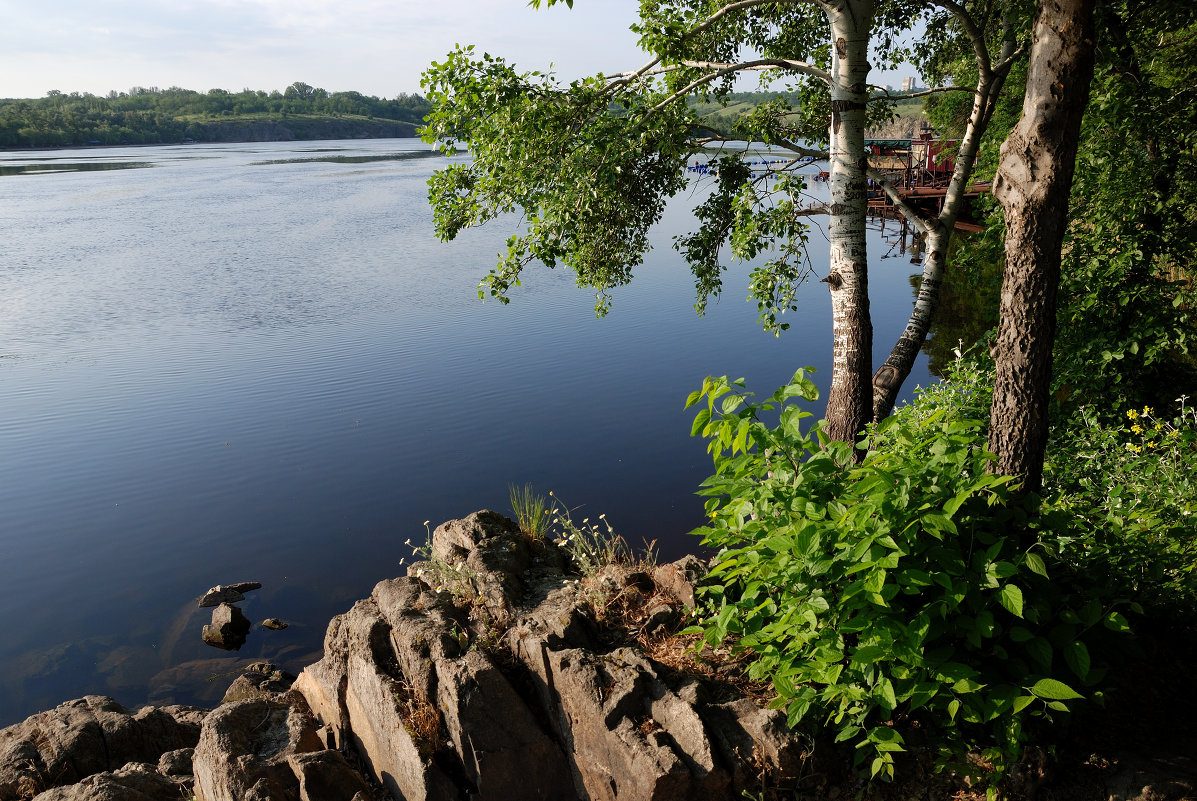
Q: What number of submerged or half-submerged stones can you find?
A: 3